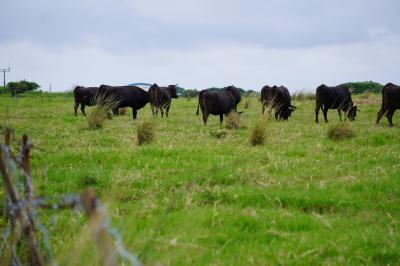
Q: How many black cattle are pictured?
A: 7